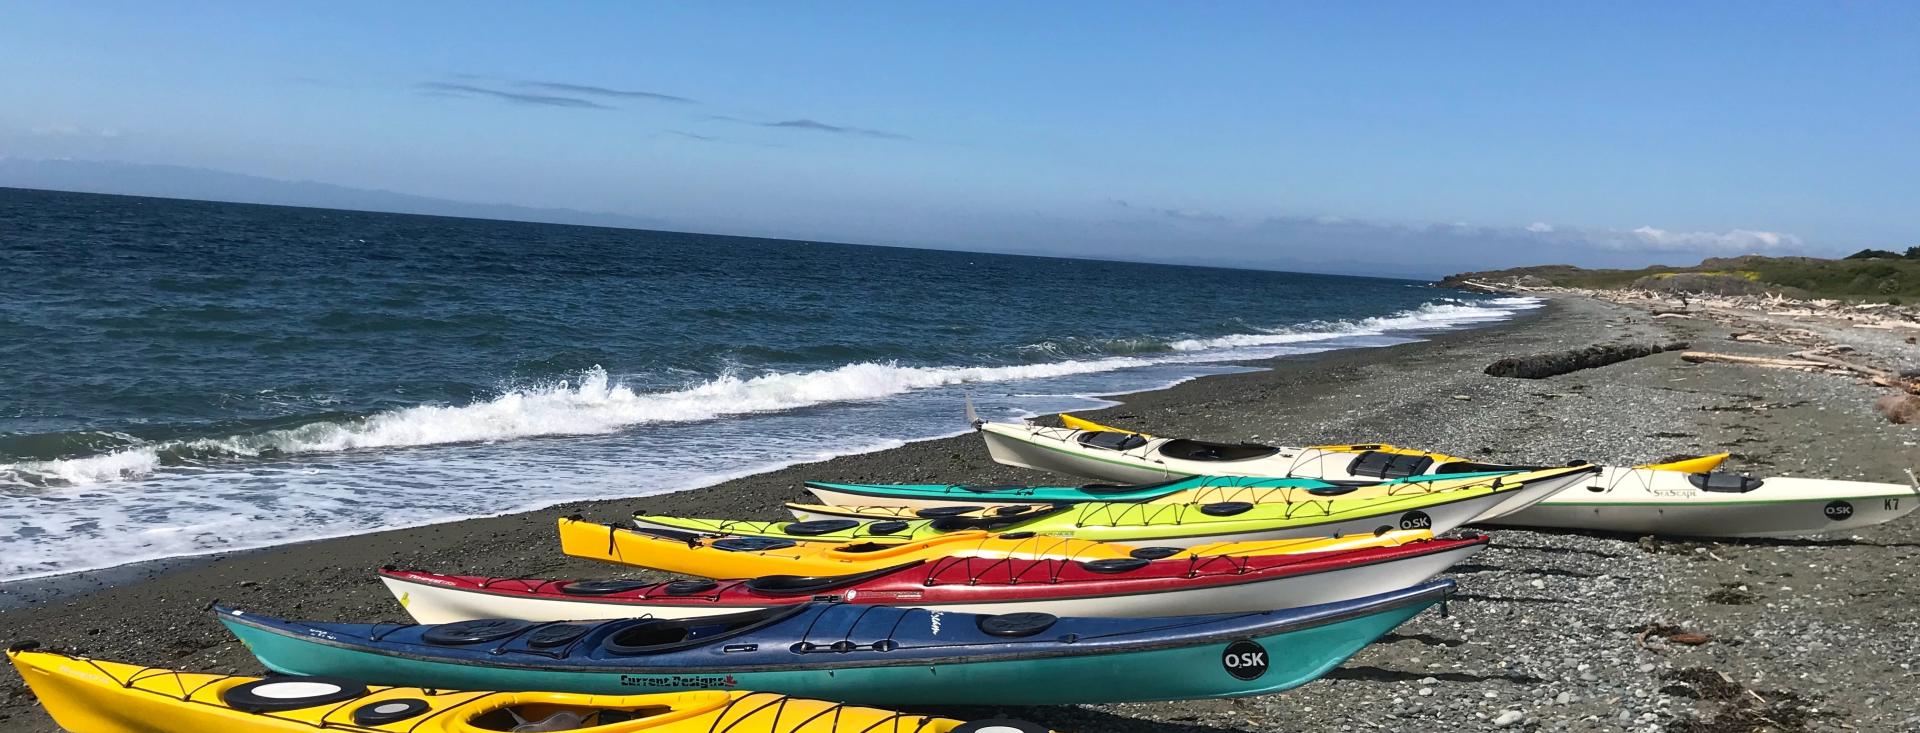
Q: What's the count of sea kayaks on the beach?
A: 9